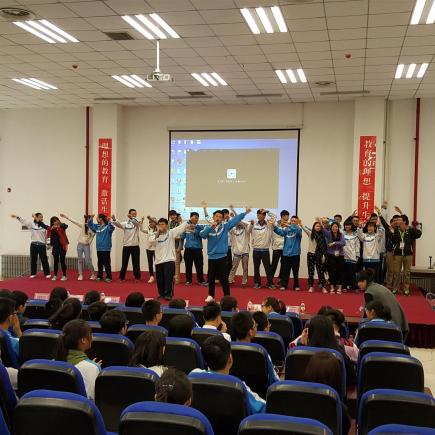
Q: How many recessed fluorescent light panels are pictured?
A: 9